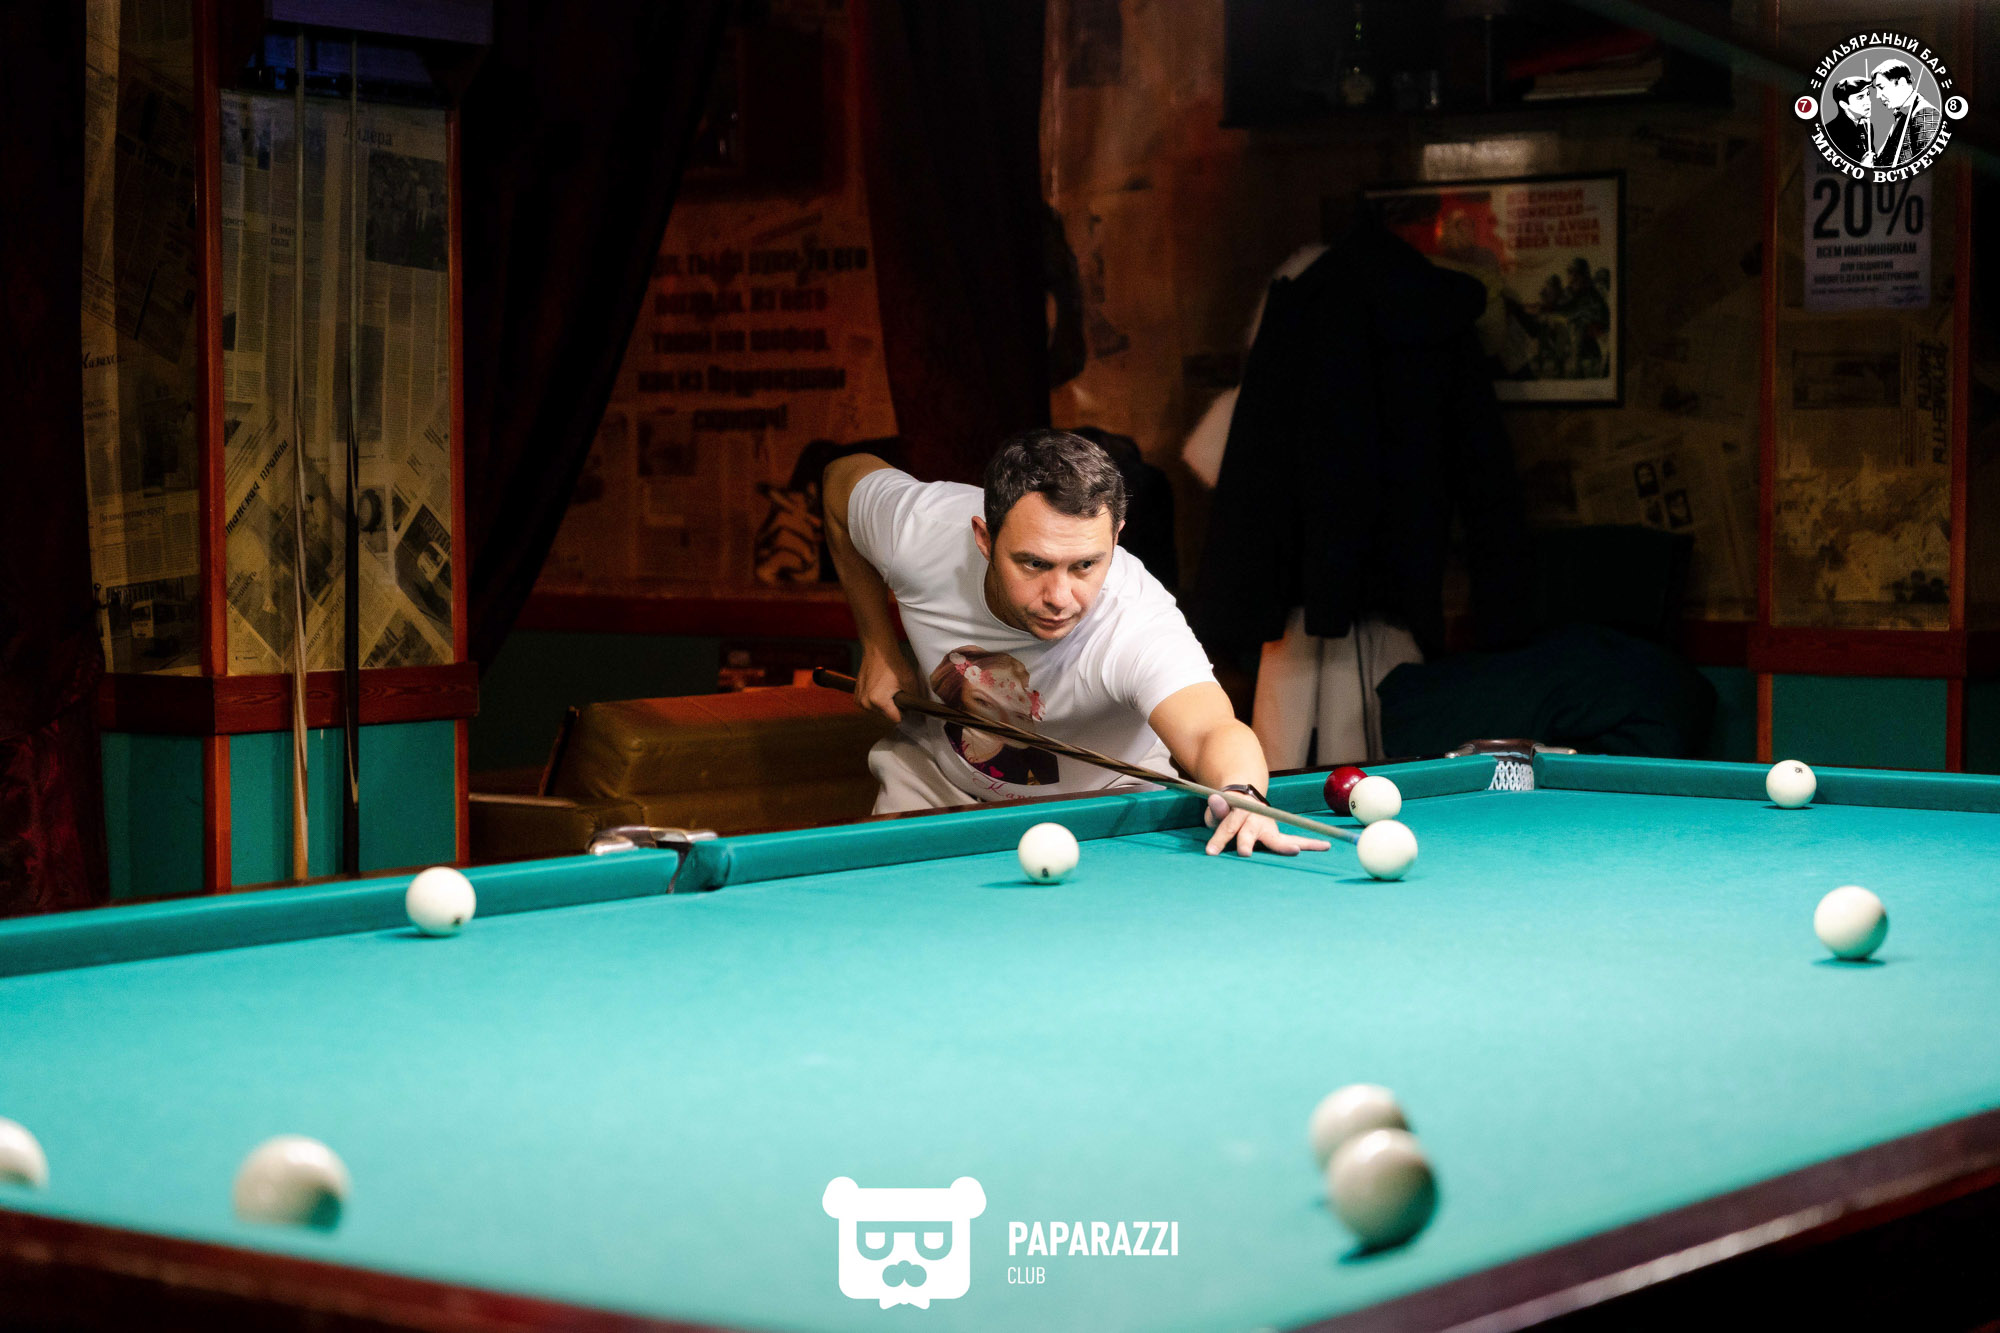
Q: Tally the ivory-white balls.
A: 10